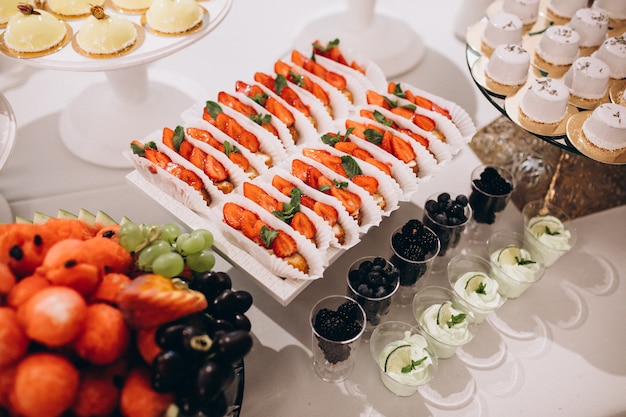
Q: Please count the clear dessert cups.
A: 10